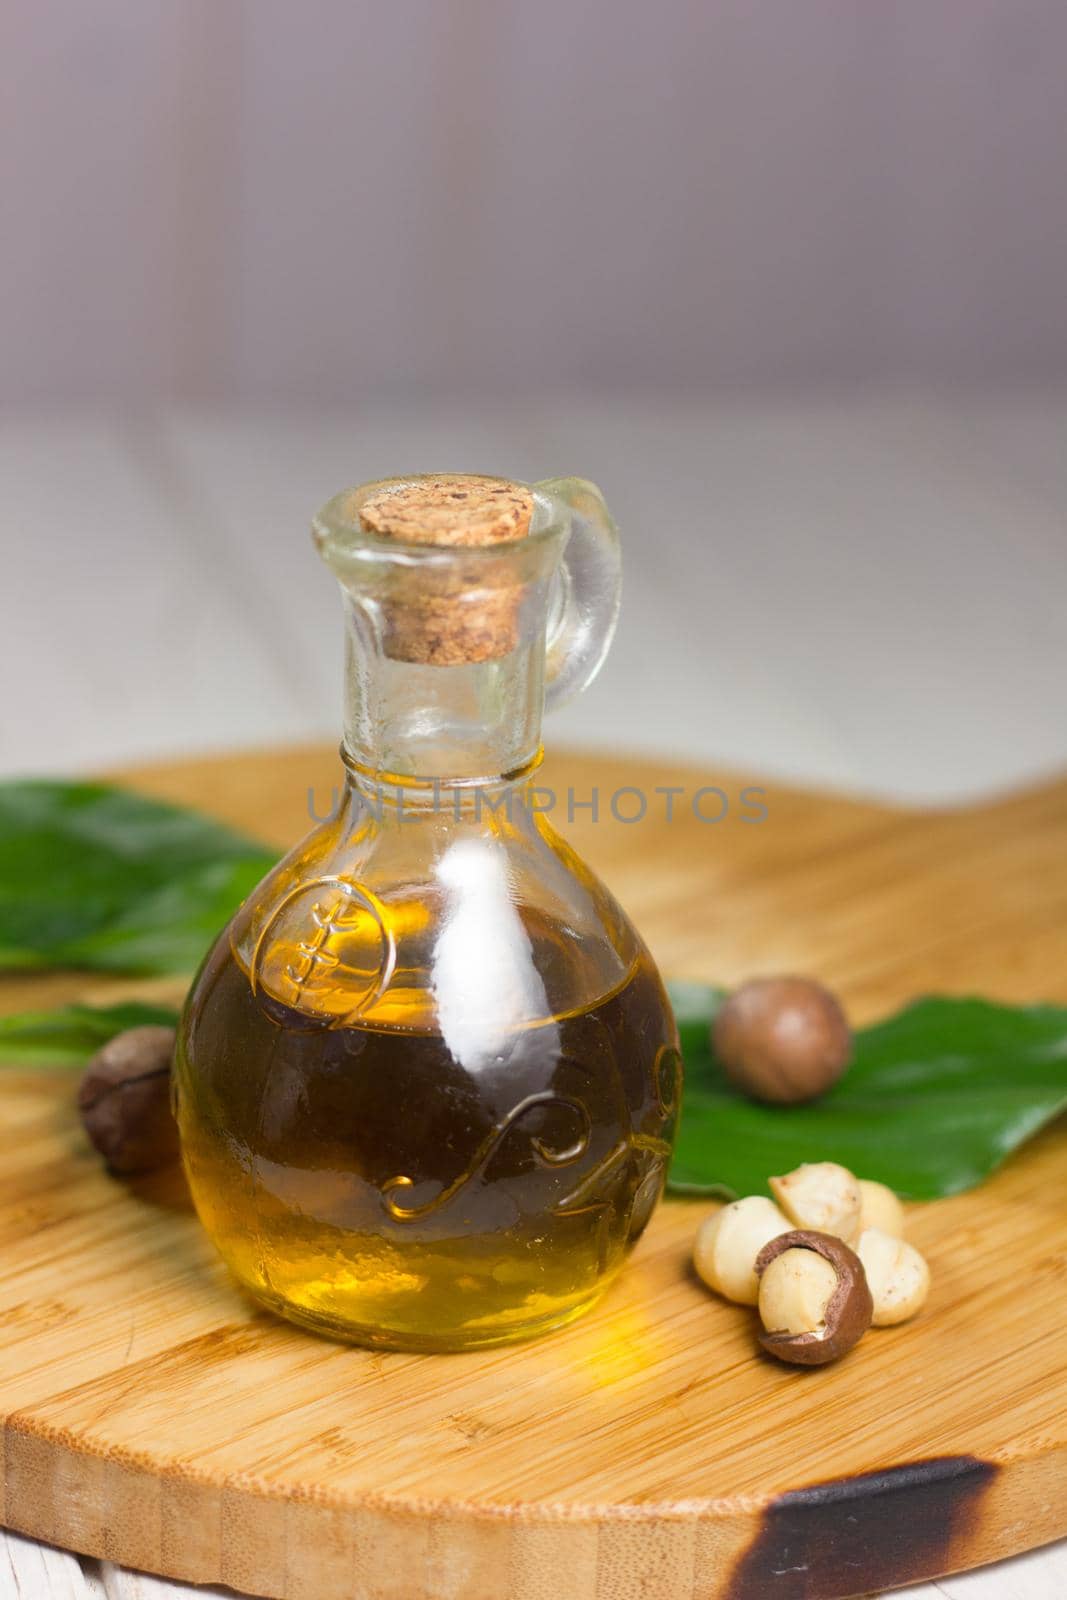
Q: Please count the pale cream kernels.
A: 5